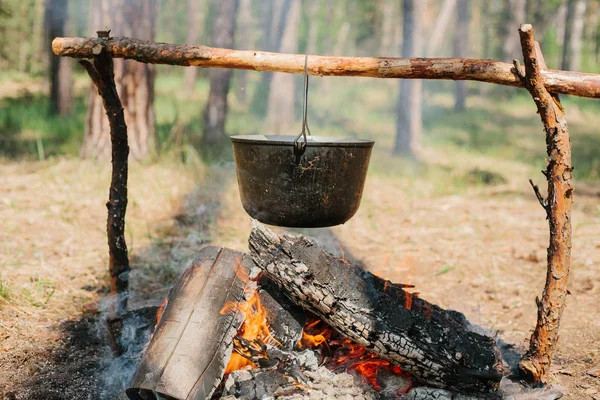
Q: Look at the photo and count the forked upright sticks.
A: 2